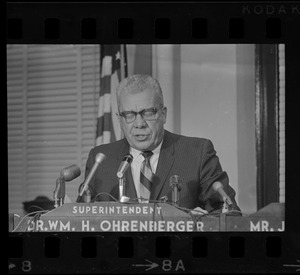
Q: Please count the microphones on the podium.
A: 5